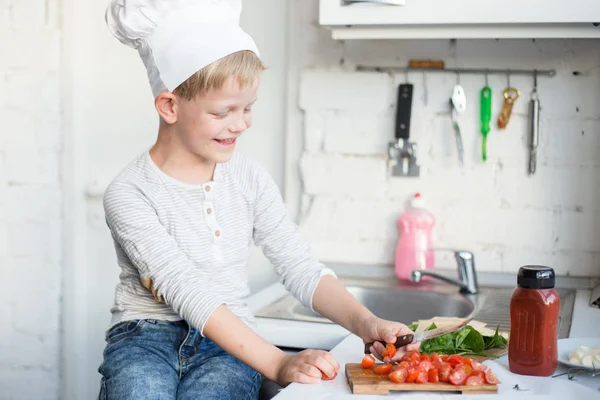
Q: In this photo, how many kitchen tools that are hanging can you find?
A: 5